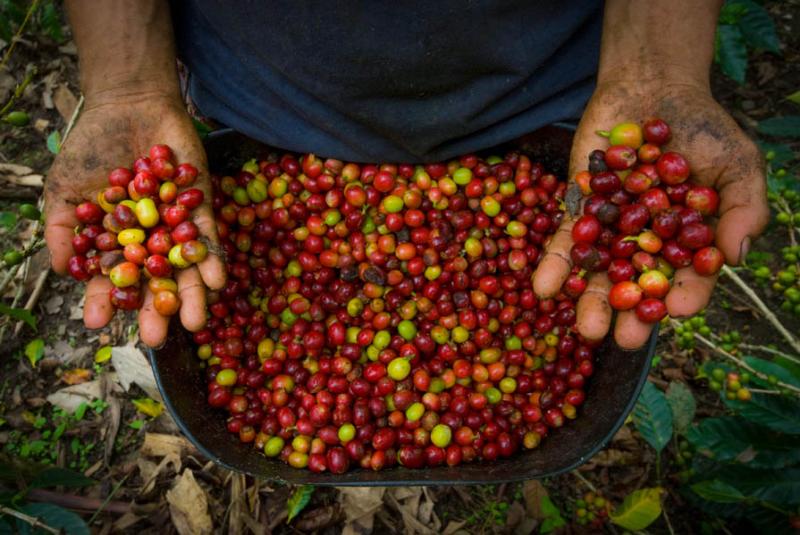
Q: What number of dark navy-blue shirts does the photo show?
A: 1